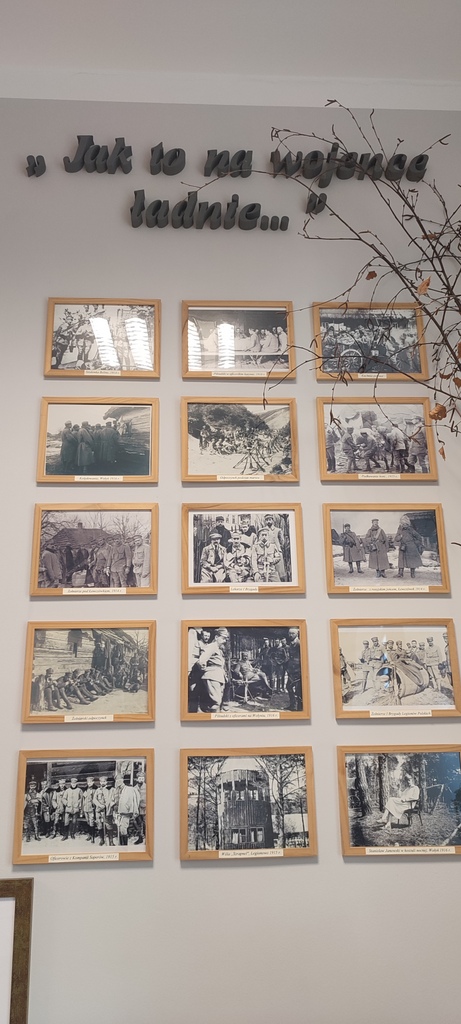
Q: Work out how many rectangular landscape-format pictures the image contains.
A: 15